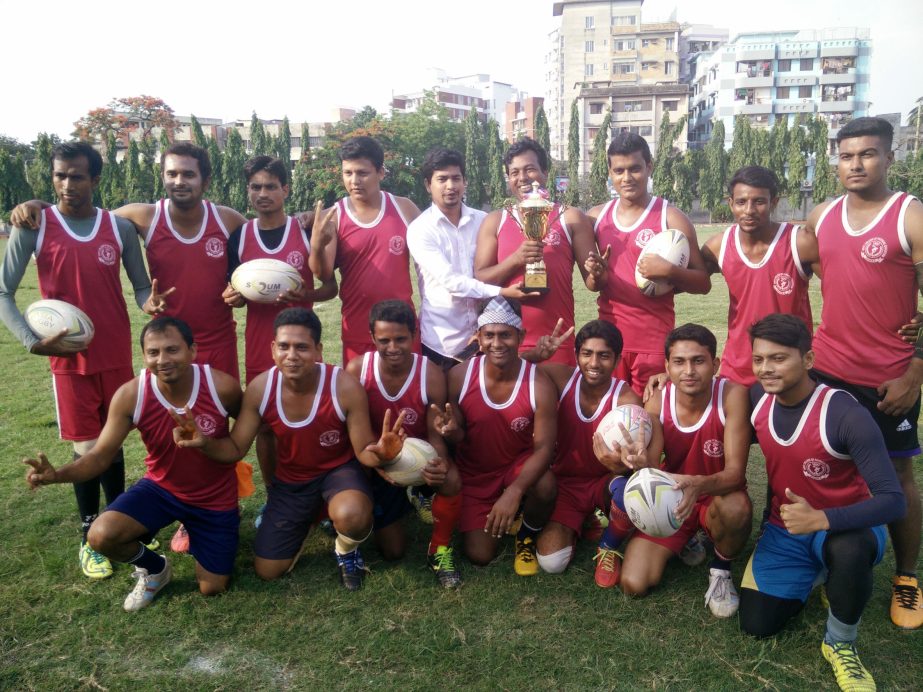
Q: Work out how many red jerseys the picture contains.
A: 15